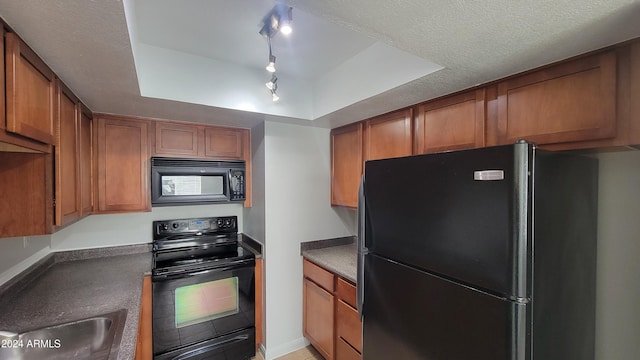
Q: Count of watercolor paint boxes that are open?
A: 0